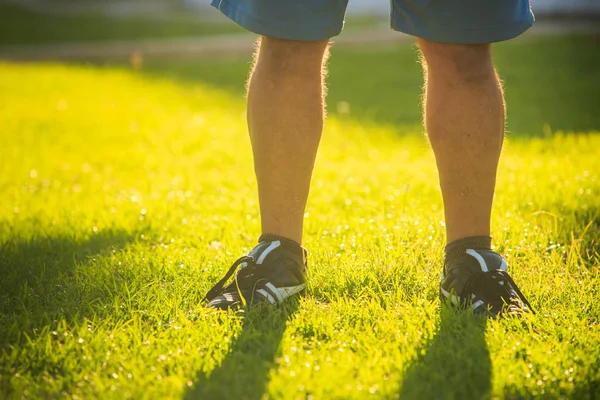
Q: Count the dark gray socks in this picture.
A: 2